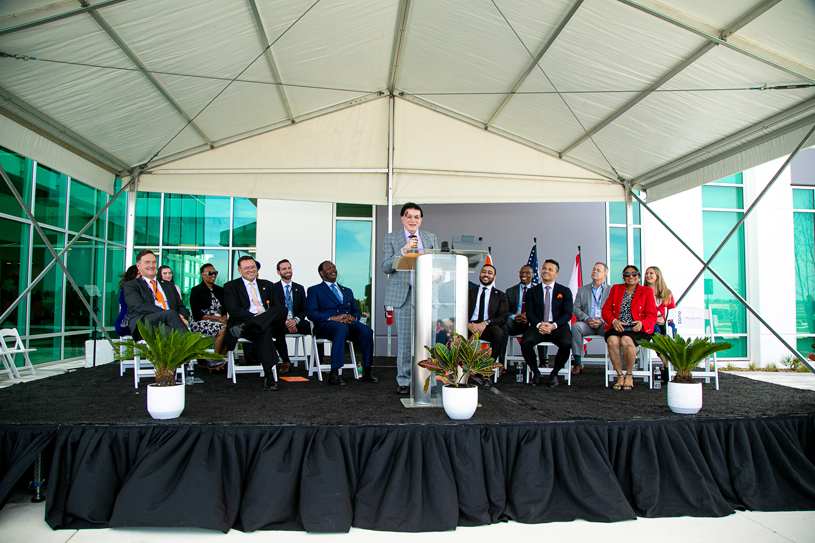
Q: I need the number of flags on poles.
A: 3